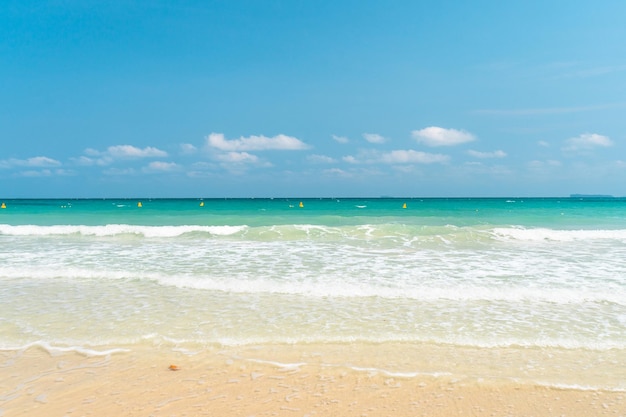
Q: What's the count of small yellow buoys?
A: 5